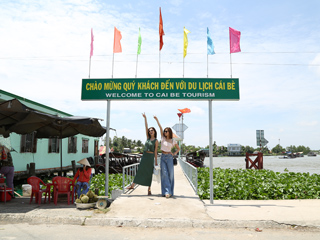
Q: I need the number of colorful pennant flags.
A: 7